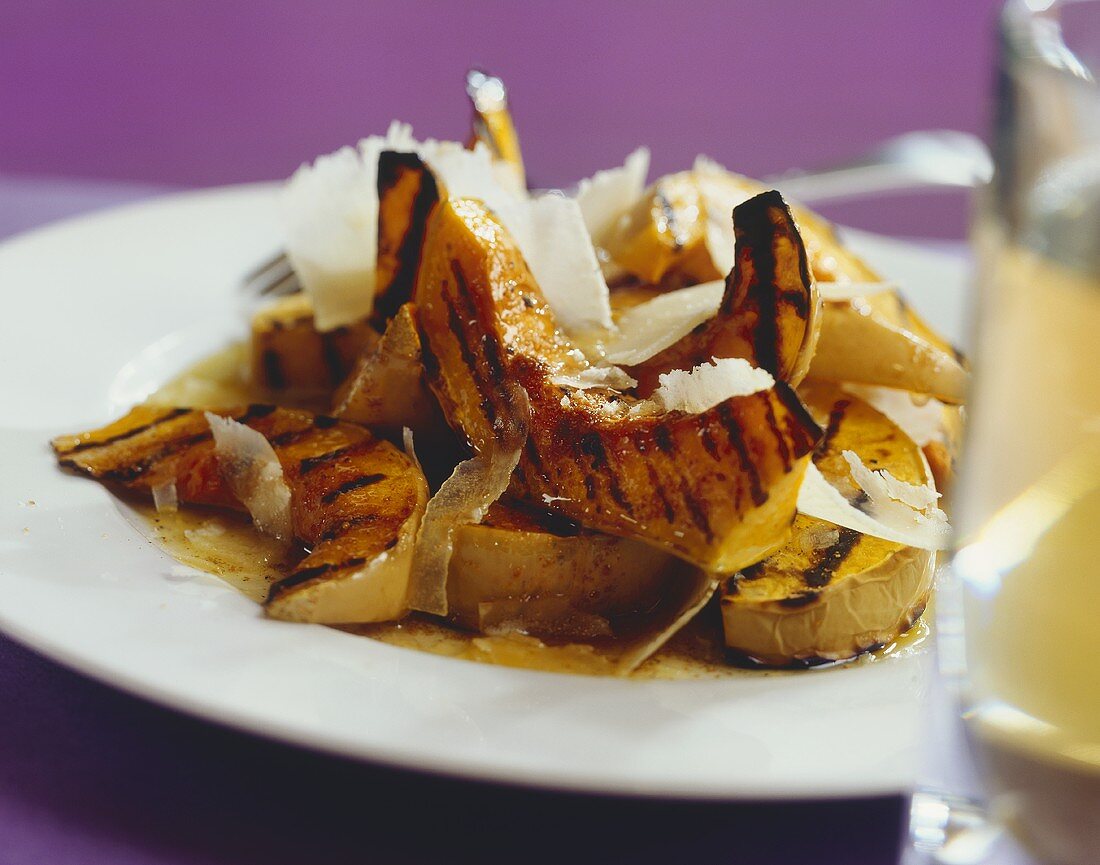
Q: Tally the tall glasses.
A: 1